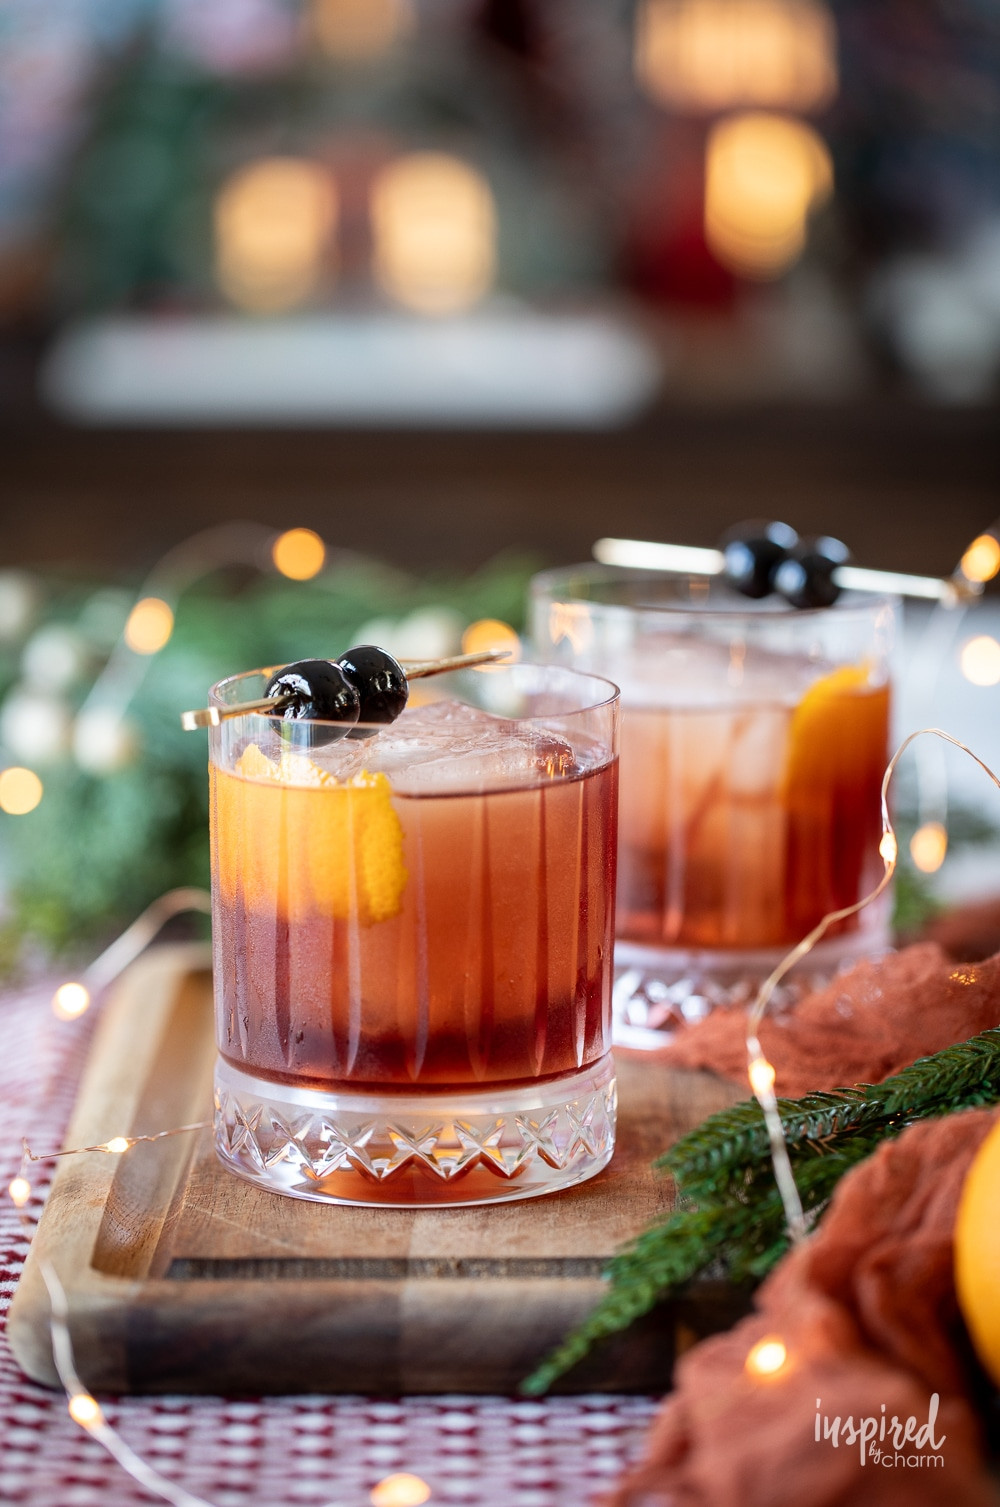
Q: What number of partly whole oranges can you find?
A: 1